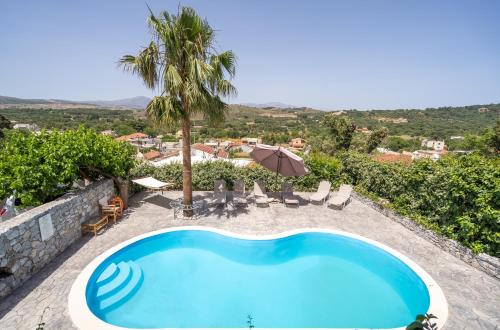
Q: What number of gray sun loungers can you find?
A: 6